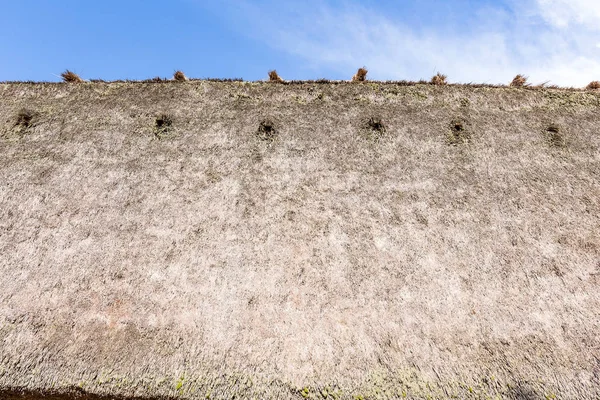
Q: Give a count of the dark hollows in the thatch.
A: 6